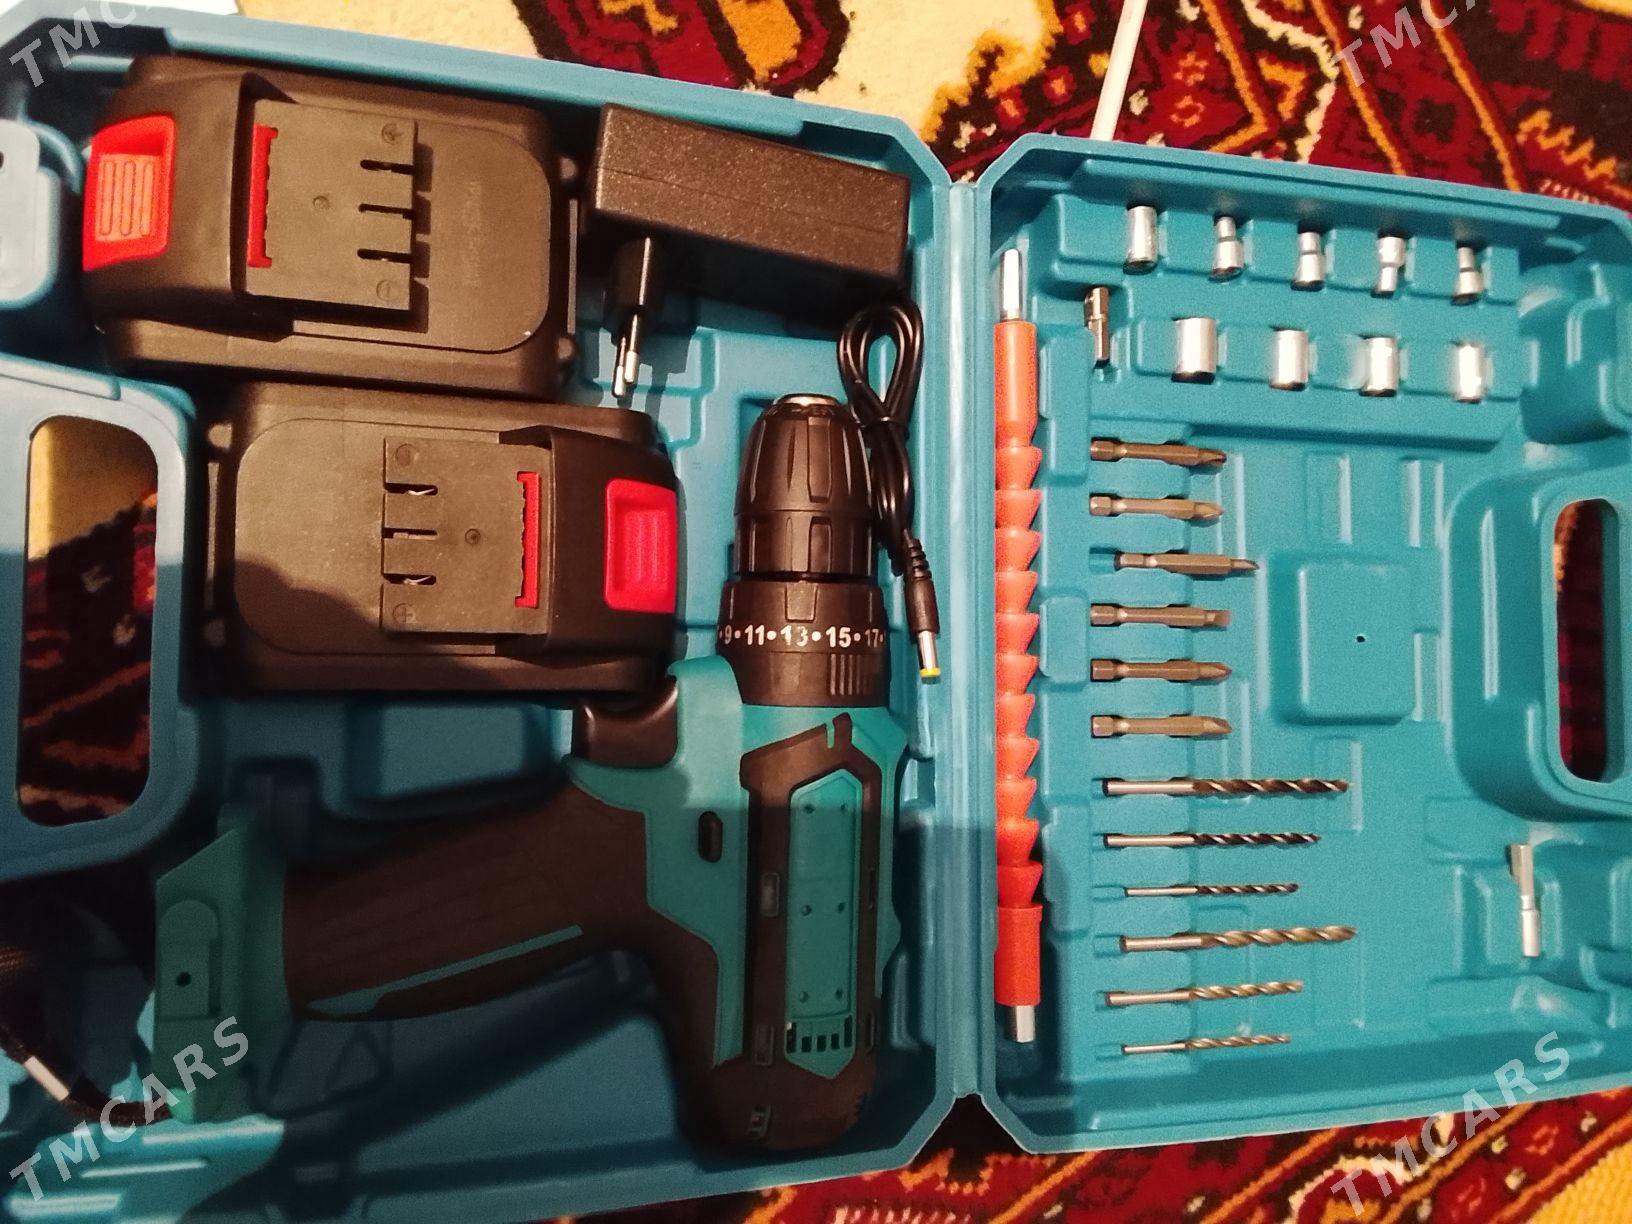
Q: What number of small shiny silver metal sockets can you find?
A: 9